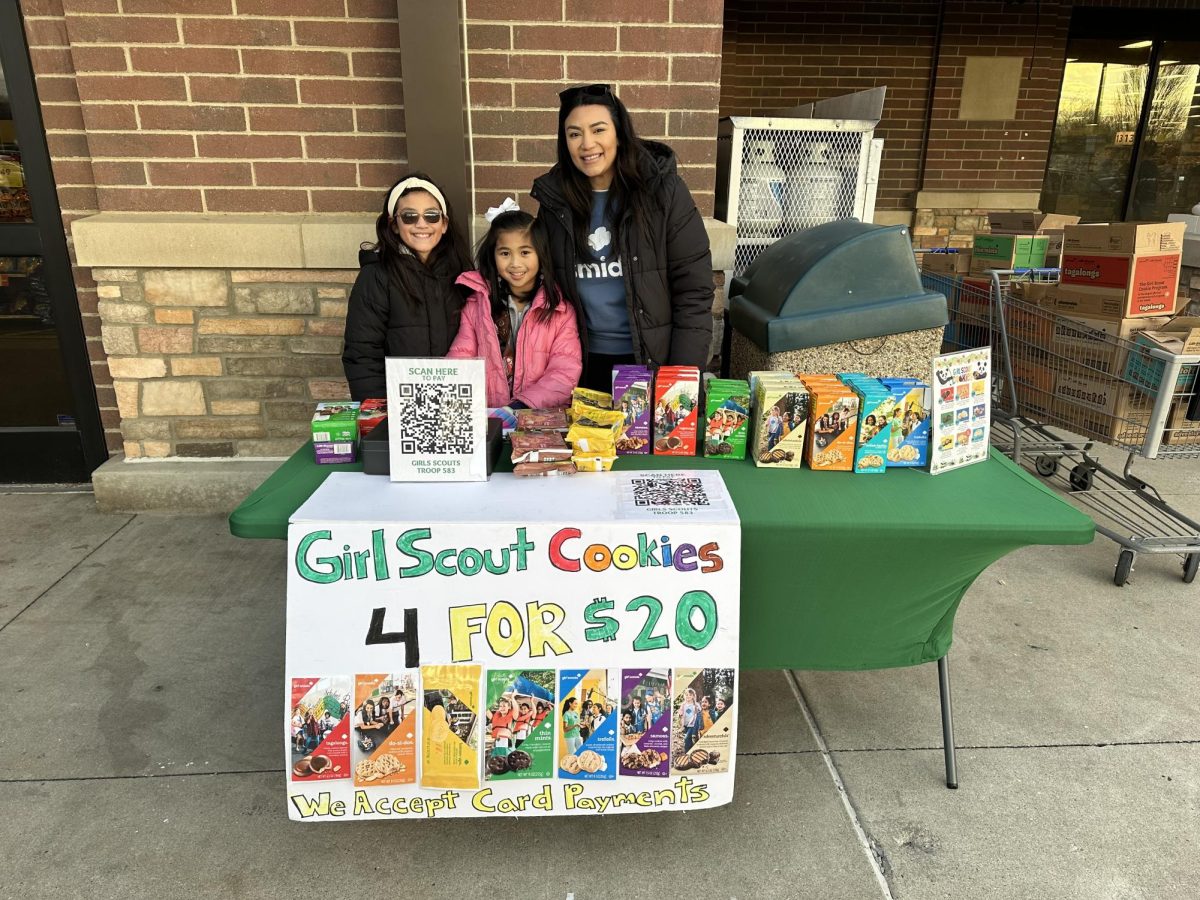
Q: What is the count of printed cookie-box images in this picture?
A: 7